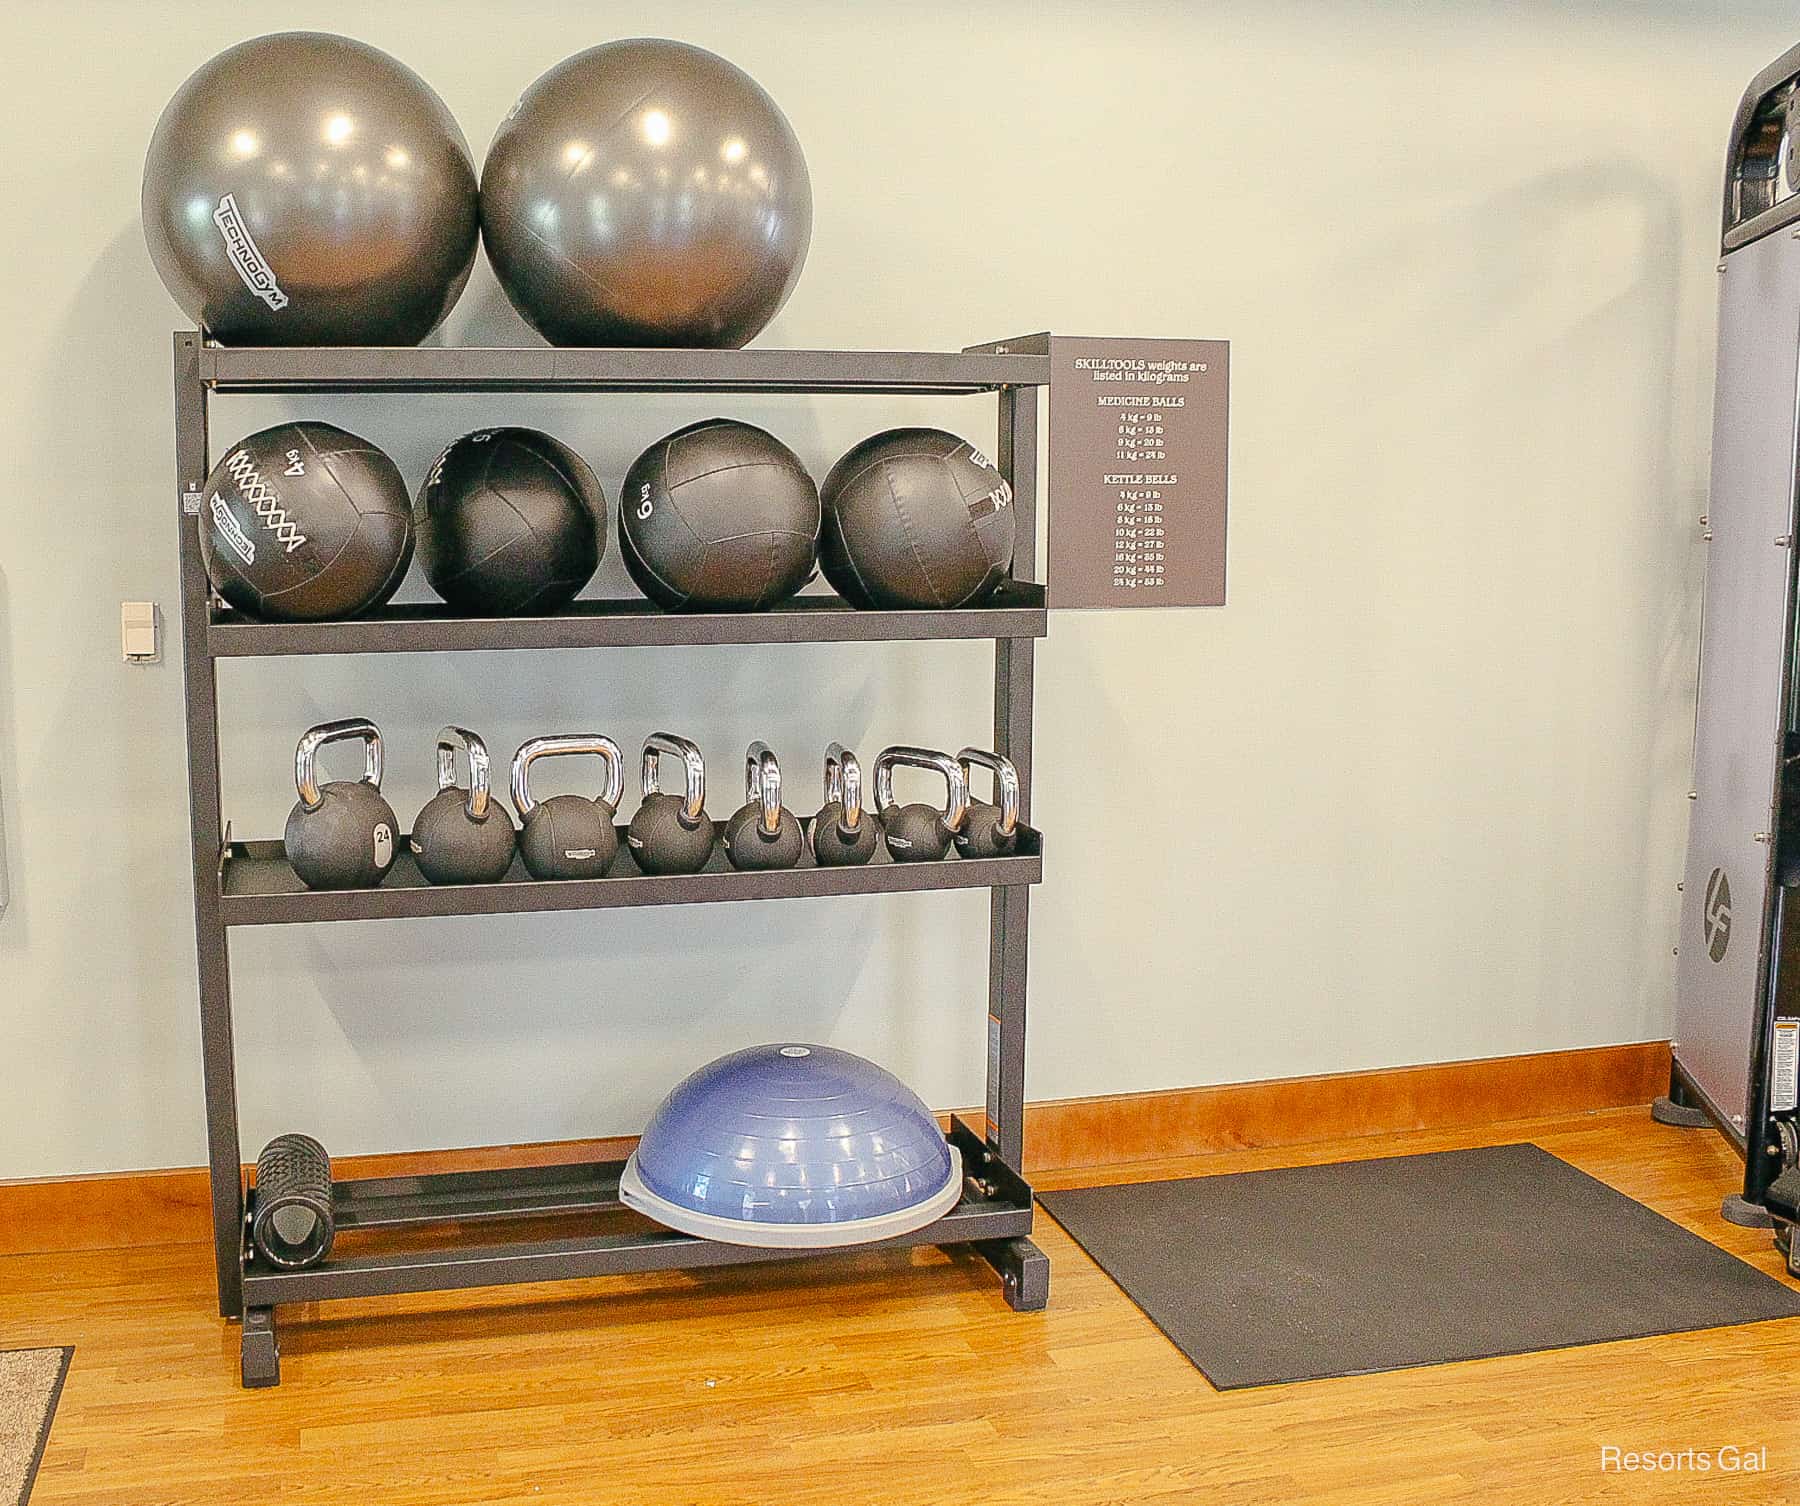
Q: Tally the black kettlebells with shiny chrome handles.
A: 8